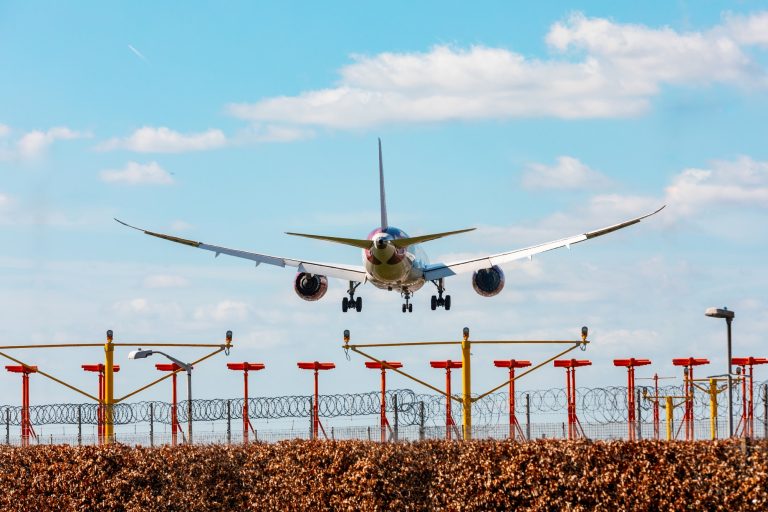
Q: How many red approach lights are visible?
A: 12